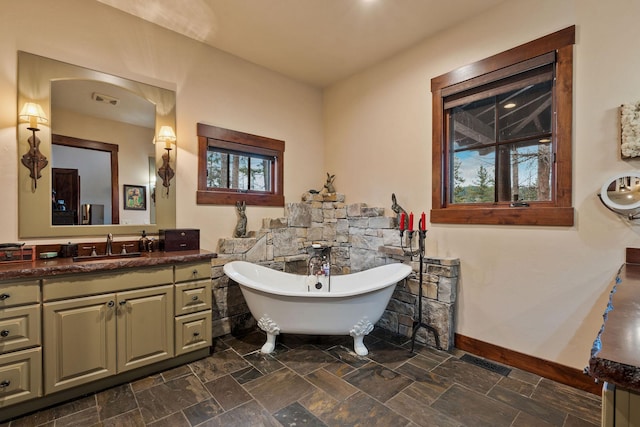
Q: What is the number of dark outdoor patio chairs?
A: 0